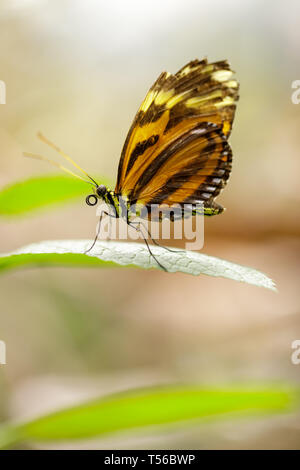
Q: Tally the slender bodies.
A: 1